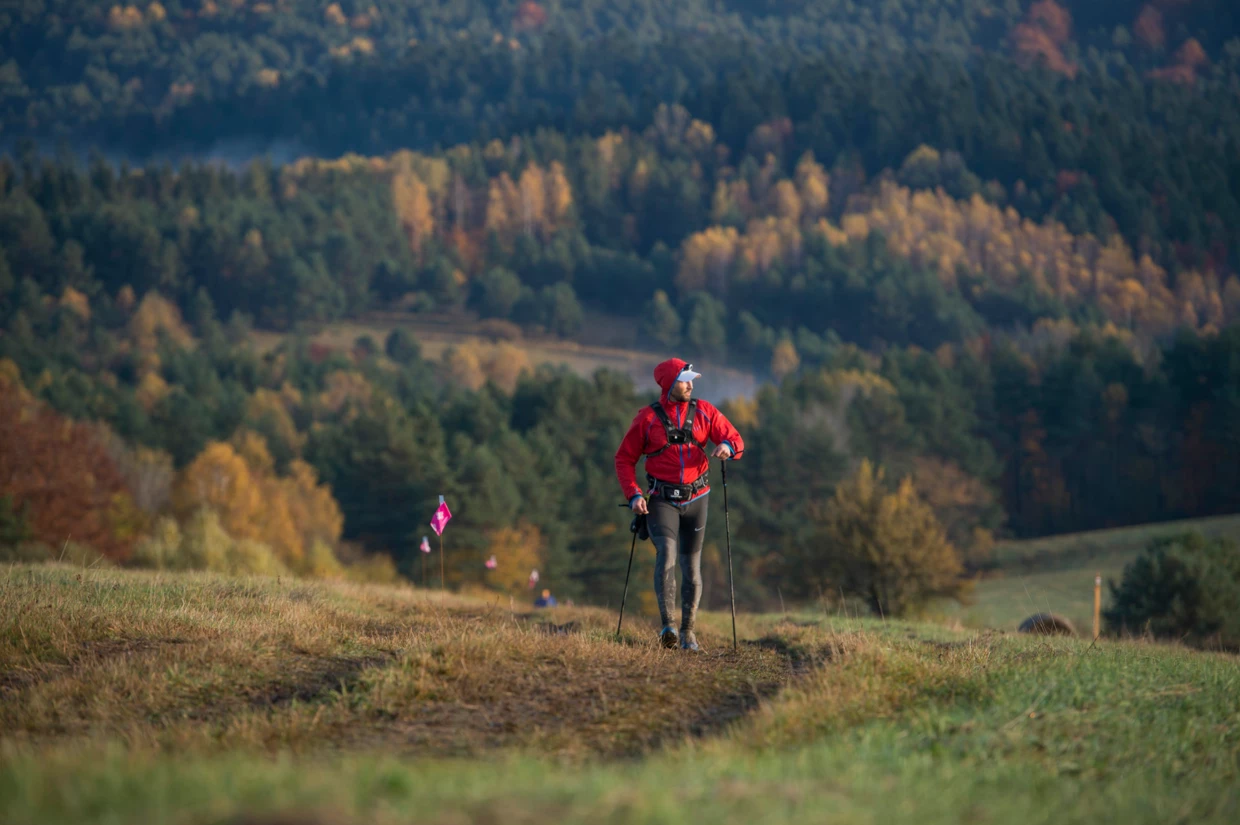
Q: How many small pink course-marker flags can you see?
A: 4